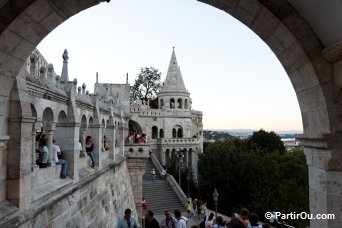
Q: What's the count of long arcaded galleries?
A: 1